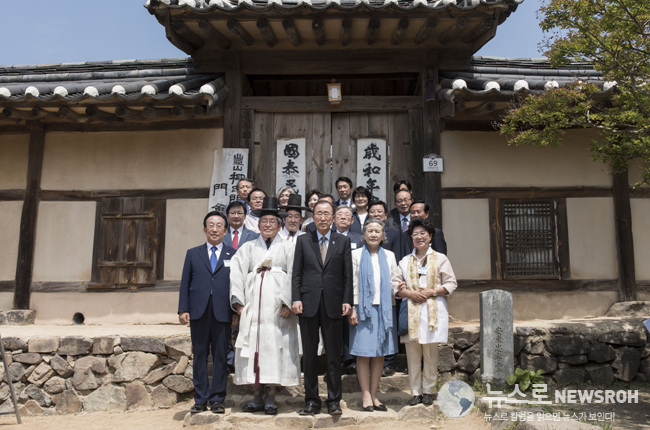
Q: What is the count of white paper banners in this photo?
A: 3